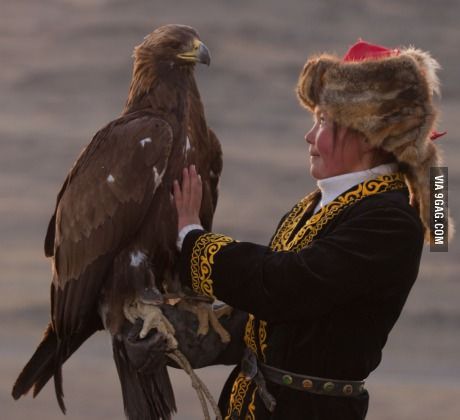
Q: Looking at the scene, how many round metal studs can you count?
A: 5